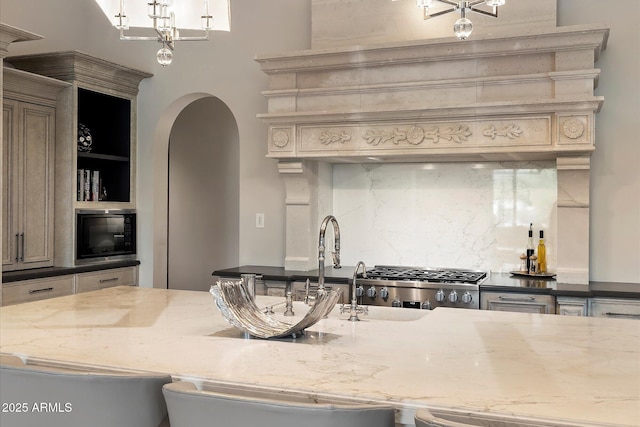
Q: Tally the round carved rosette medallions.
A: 3